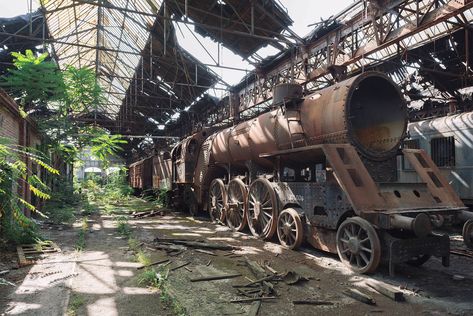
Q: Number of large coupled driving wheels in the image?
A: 3